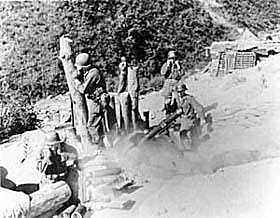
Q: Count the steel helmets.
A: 4